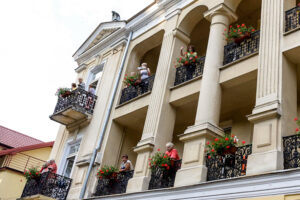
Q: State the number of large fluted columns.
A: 2